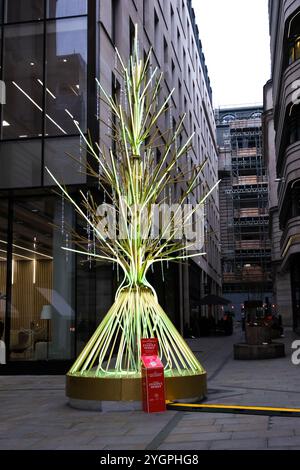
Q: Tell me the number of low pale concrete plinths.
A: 1